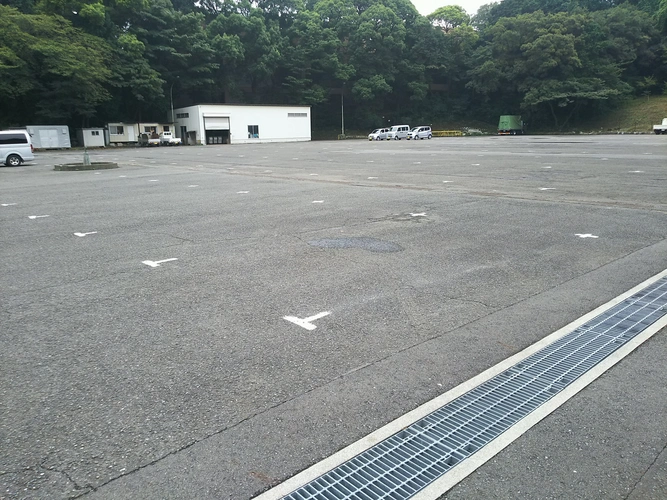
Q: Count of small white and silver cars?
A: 3